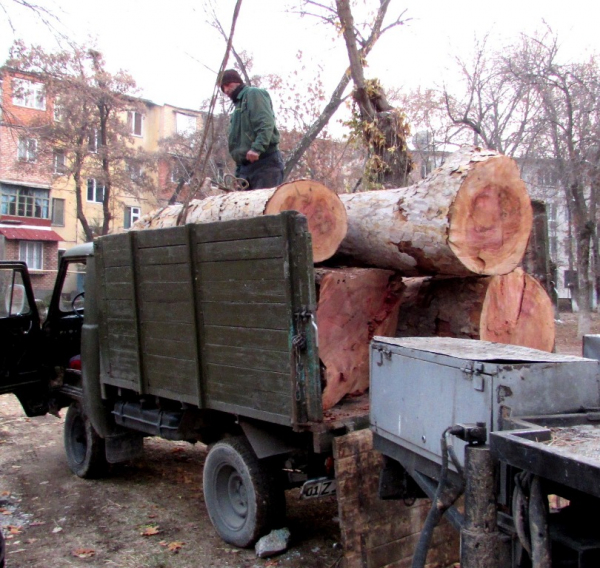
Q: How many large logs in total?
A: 4